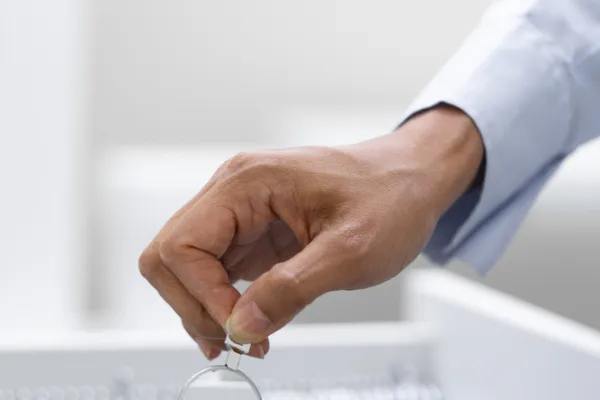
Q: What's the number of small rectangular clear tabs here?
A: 1